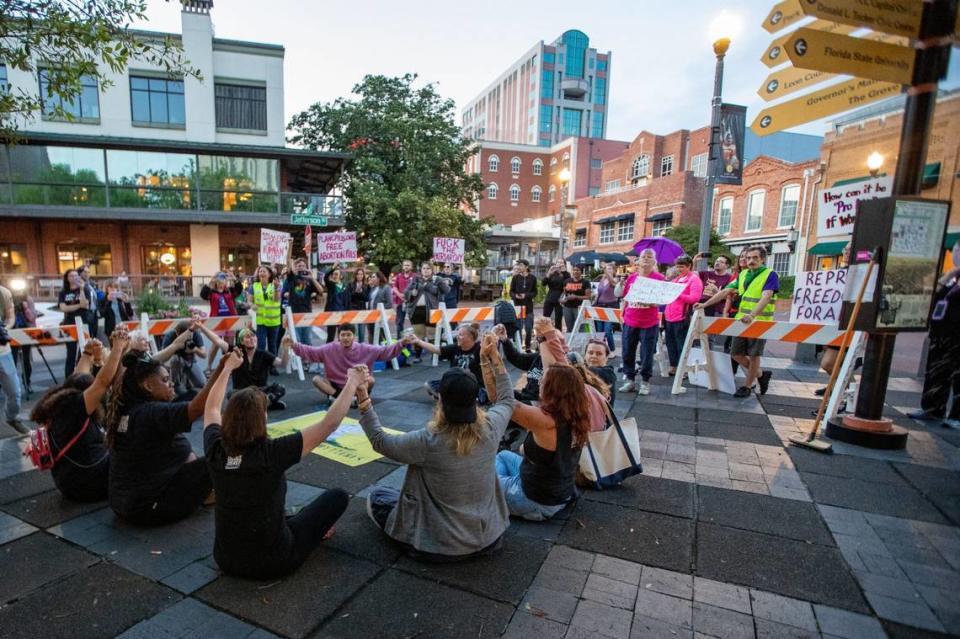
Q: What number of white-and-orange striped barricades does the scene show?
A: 6